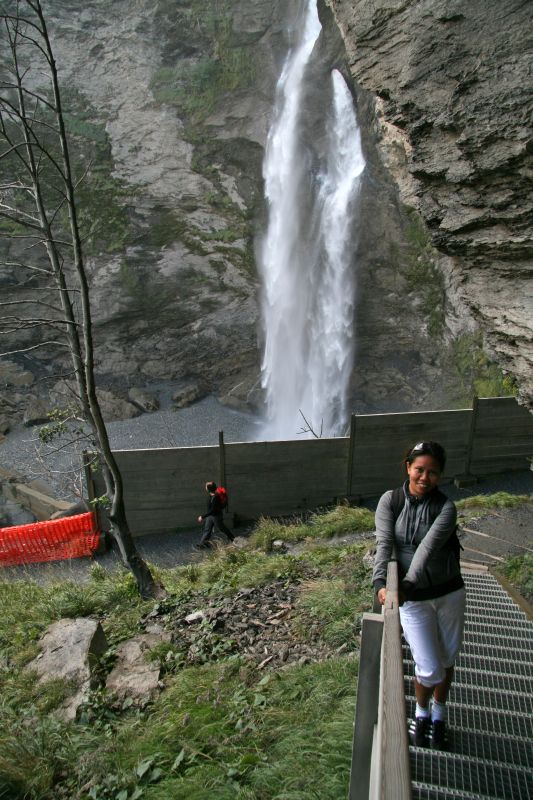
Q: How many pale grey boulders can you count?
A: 2